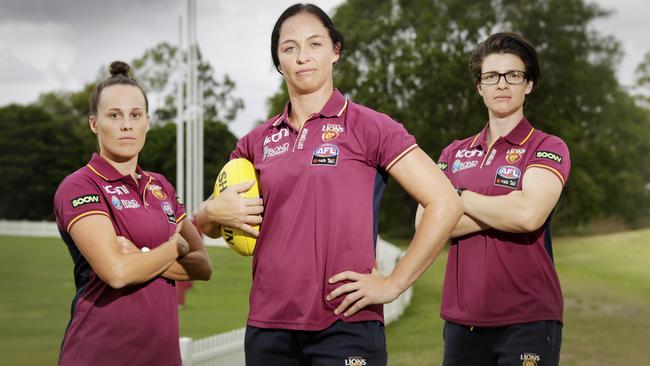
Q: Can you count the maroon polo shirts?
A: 3